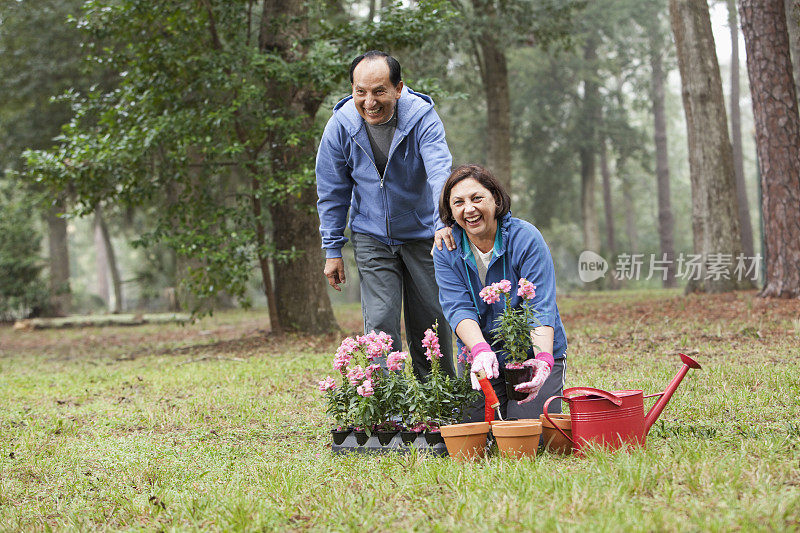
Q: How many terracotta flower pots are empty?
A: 3